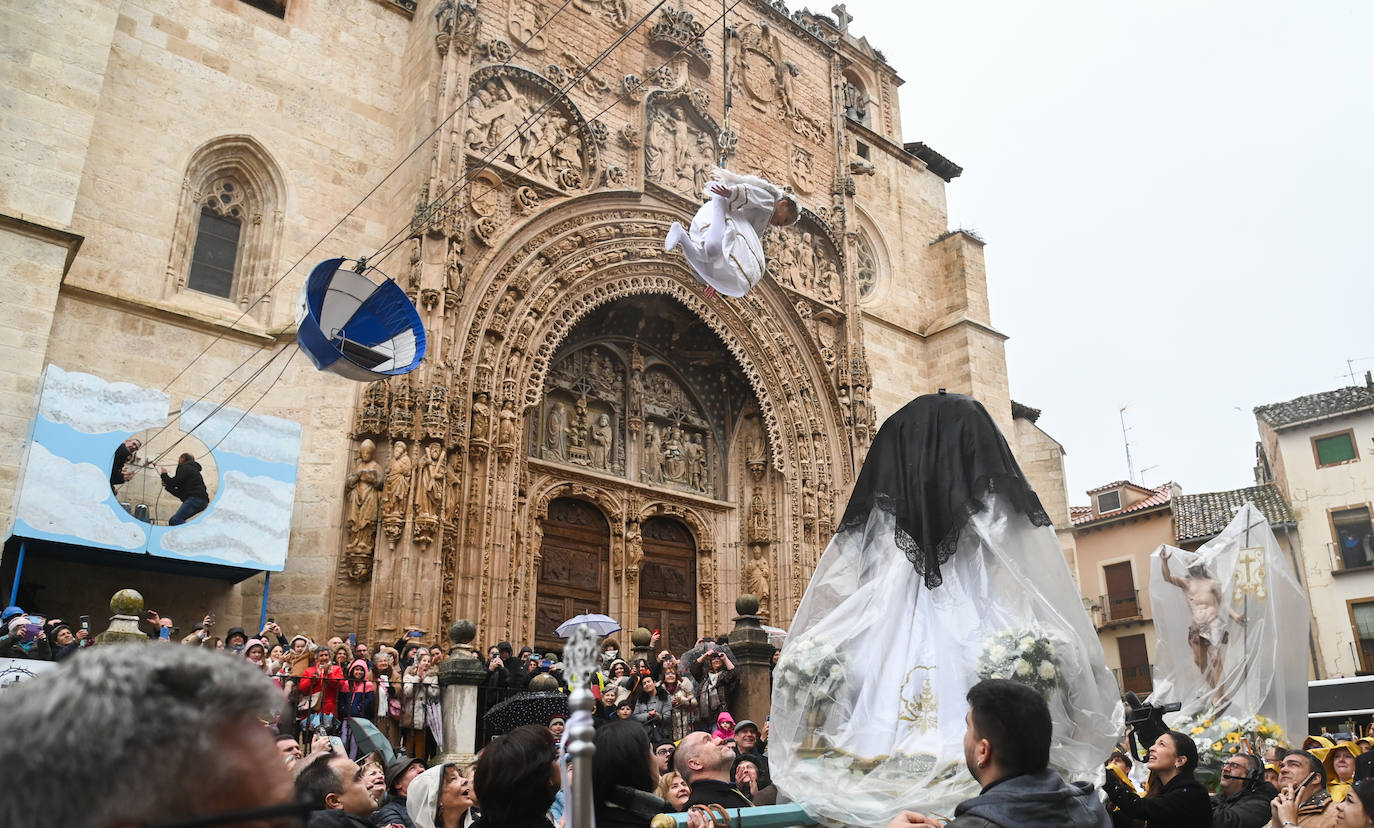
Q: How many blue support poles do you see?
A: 2